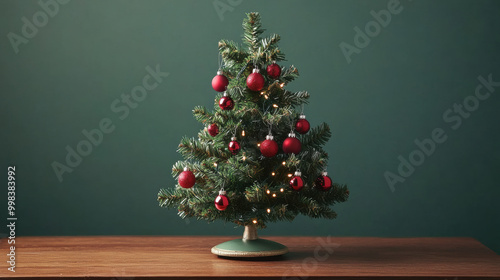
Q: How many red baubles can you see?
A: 13